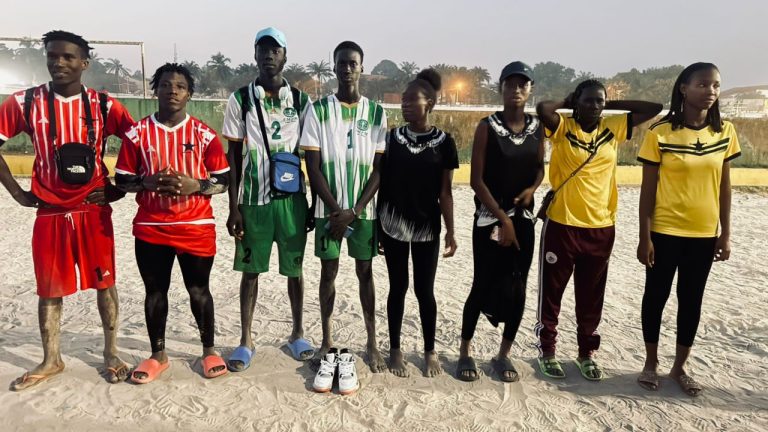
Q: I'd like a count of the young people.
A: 8